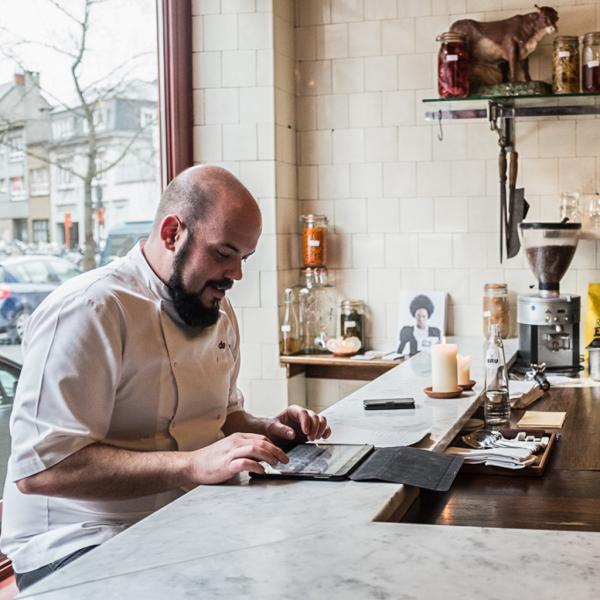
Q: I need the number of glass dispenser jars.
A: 1